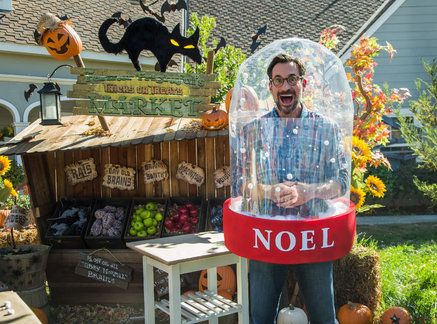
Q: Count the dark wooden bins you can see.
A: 5